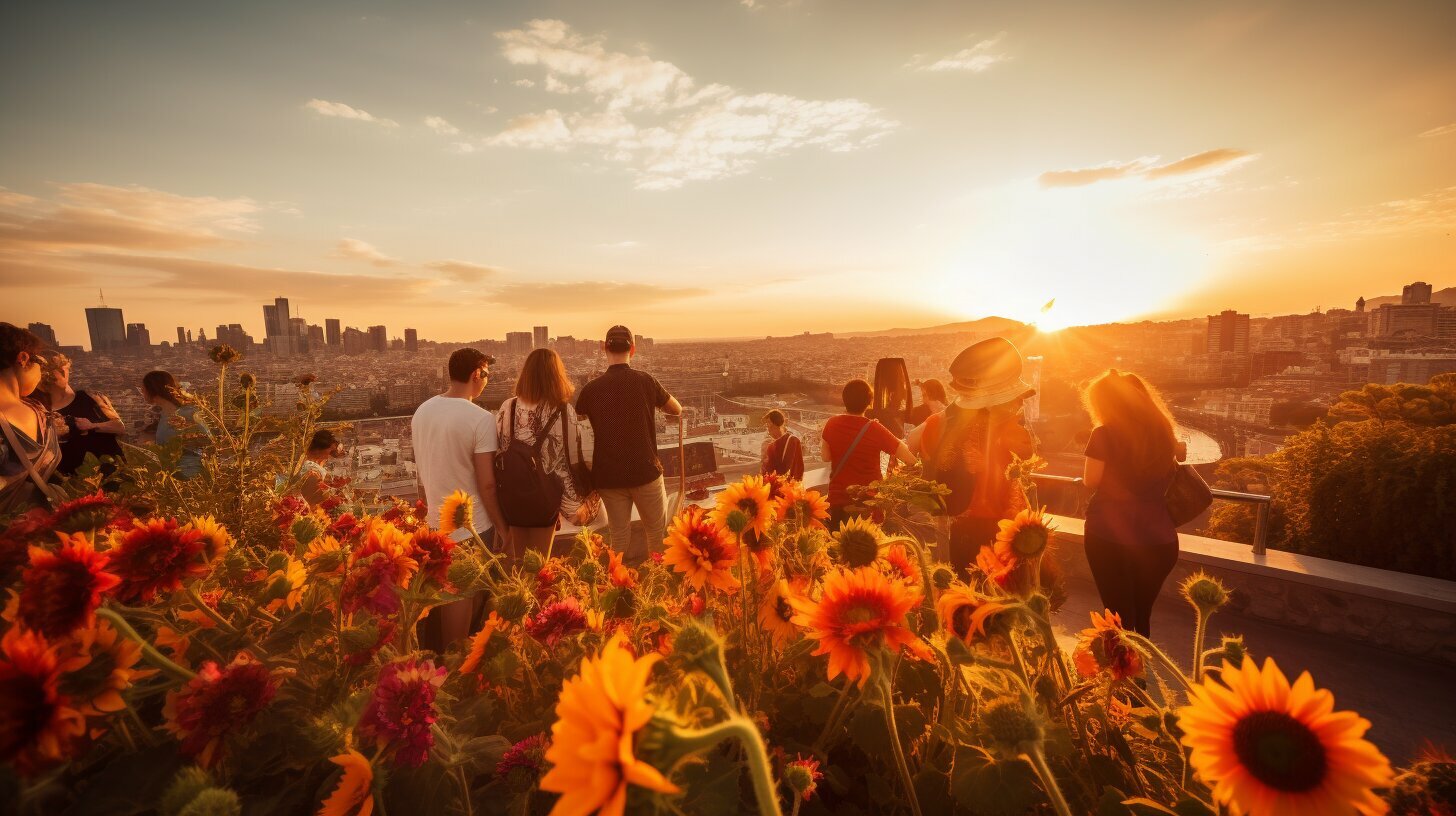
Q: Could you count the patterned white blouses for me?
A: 1